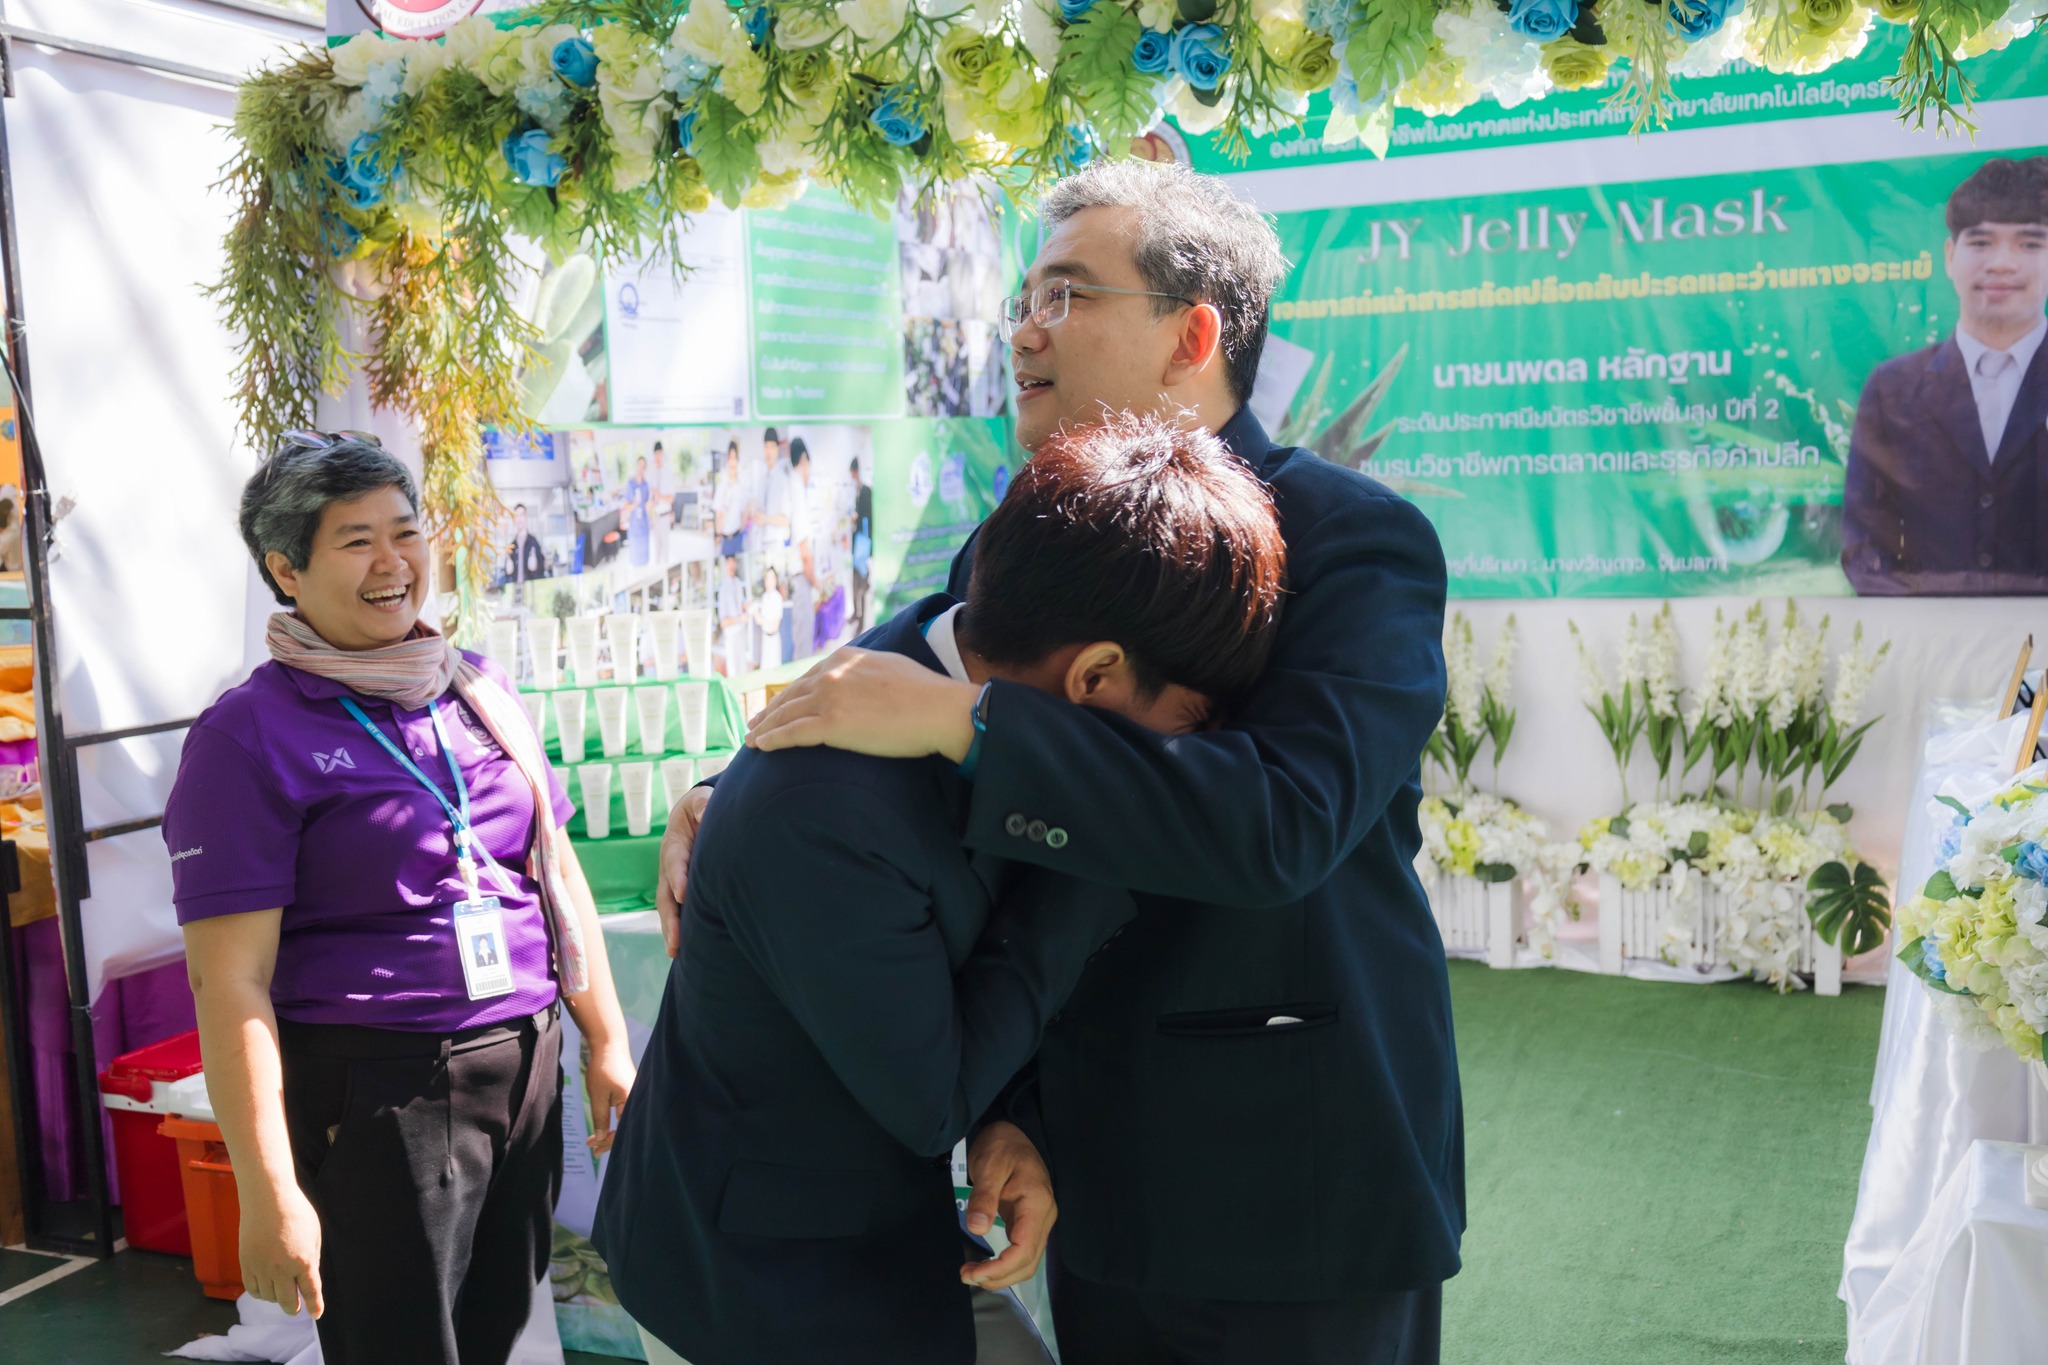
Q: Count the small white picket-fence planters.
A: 2